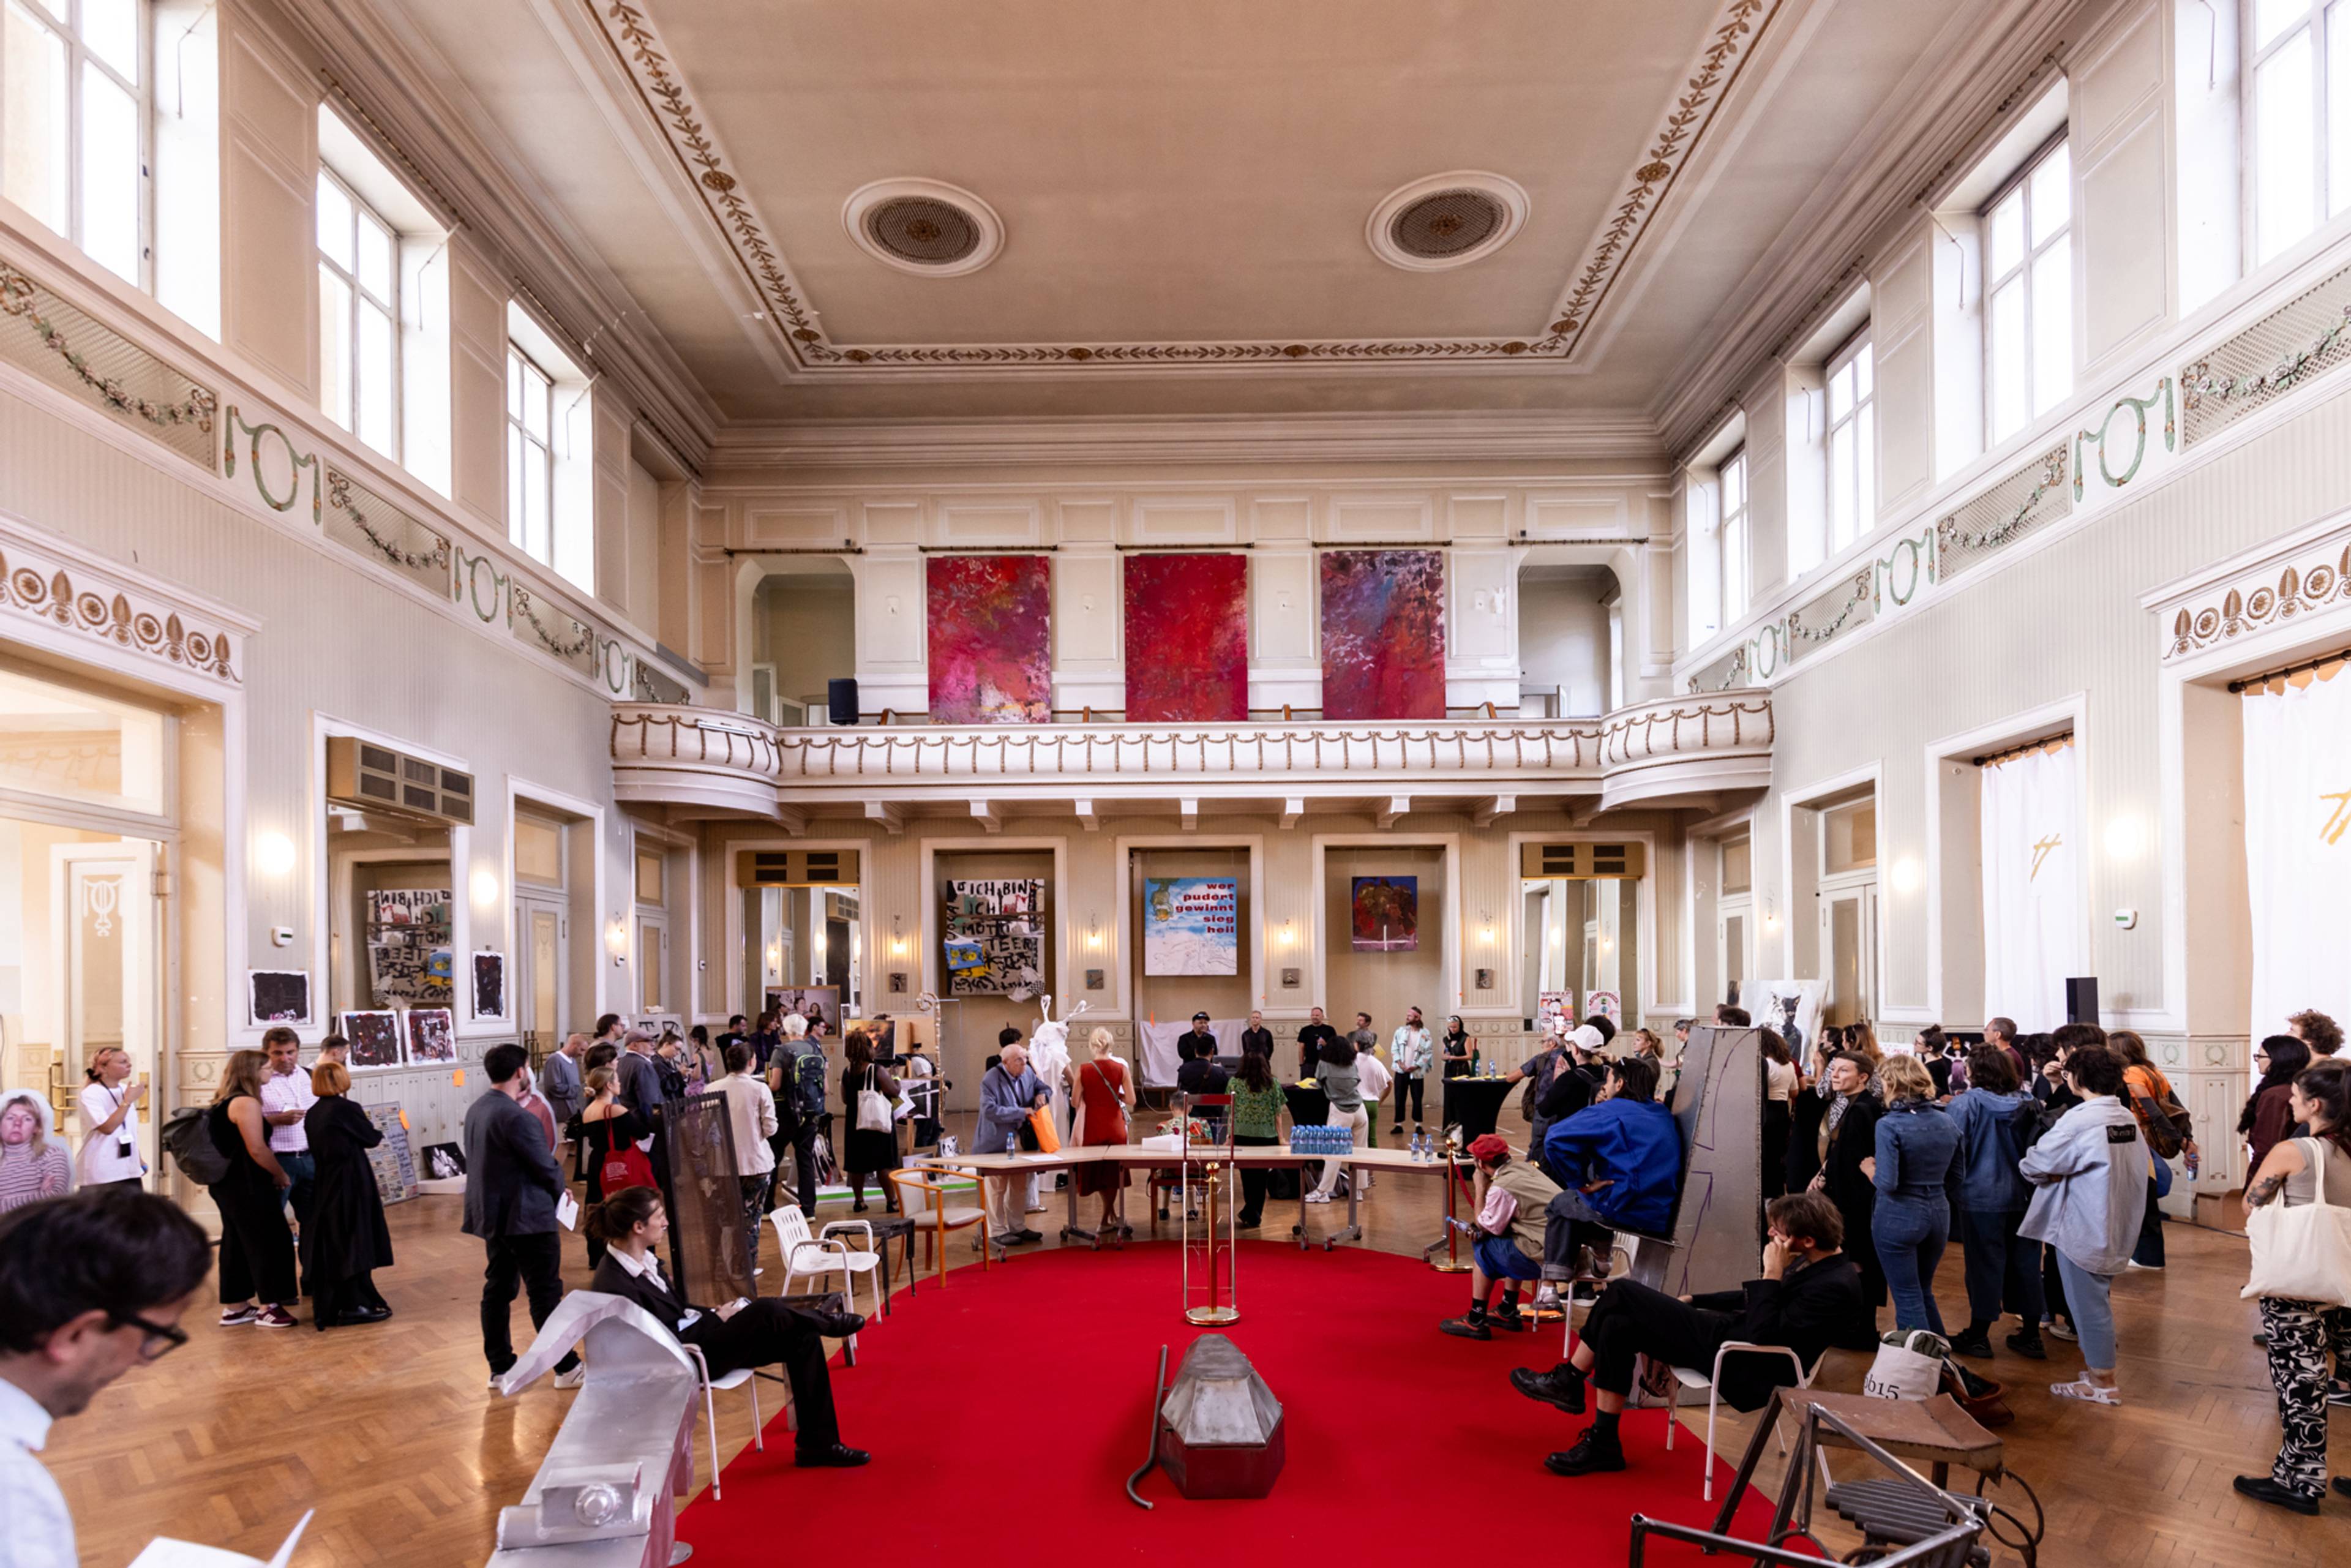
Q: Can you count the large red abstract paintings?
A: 3